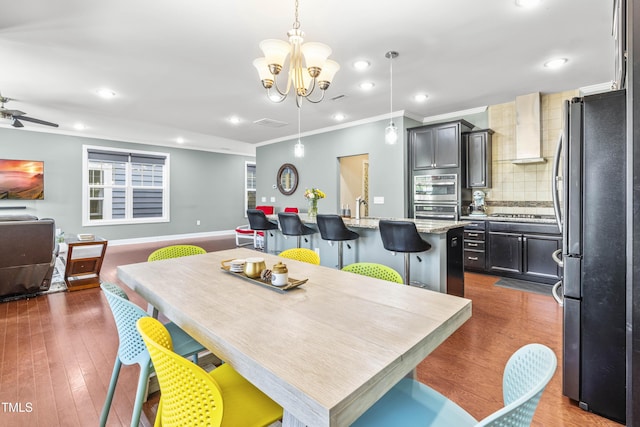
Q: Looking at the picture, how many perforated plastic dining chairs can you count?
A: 6